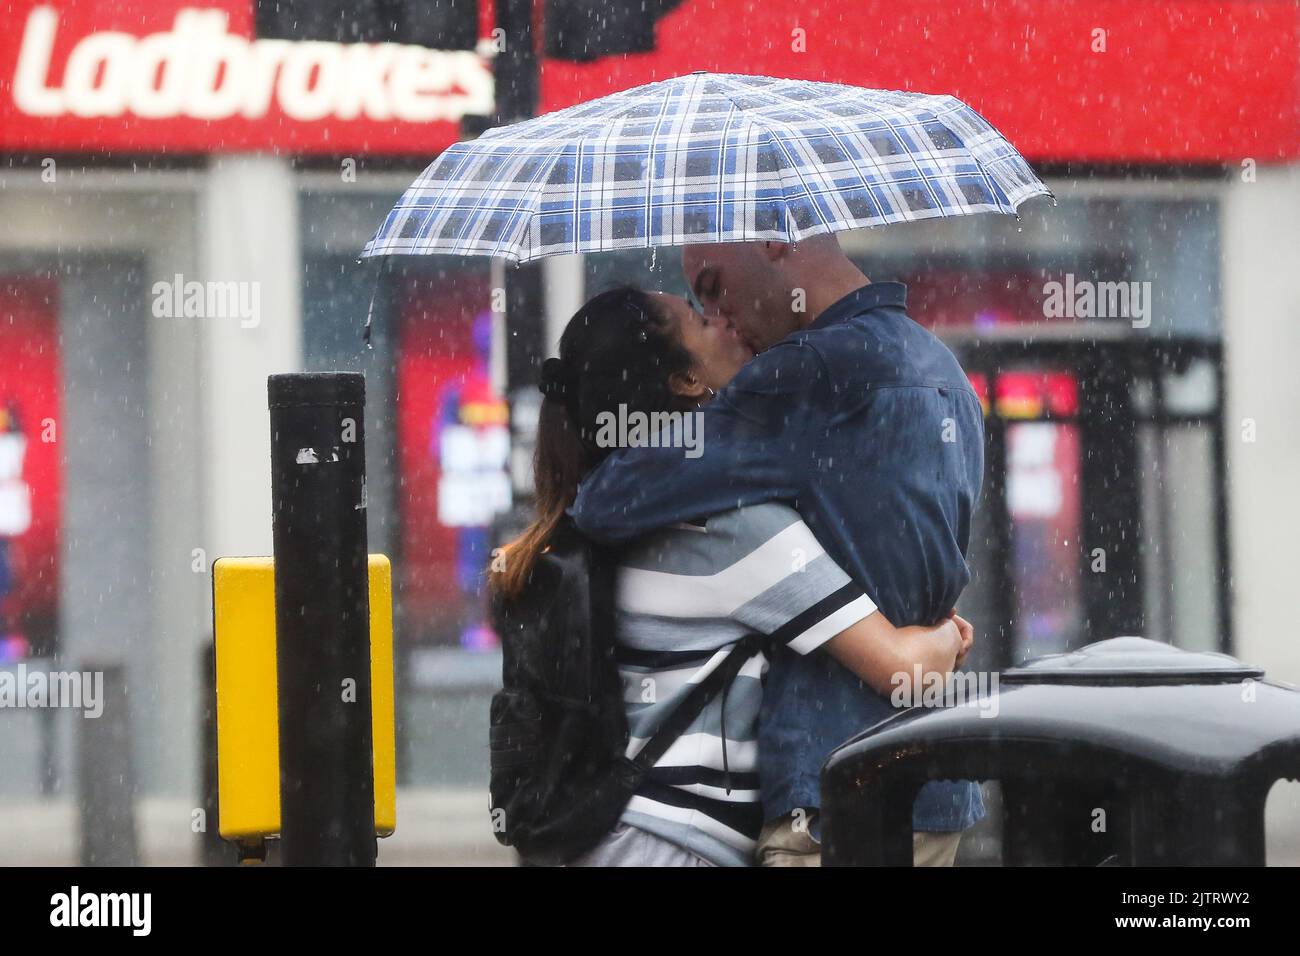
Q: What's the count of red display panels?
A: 3